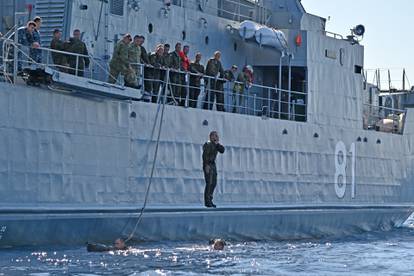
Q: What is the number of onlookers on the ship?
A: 15